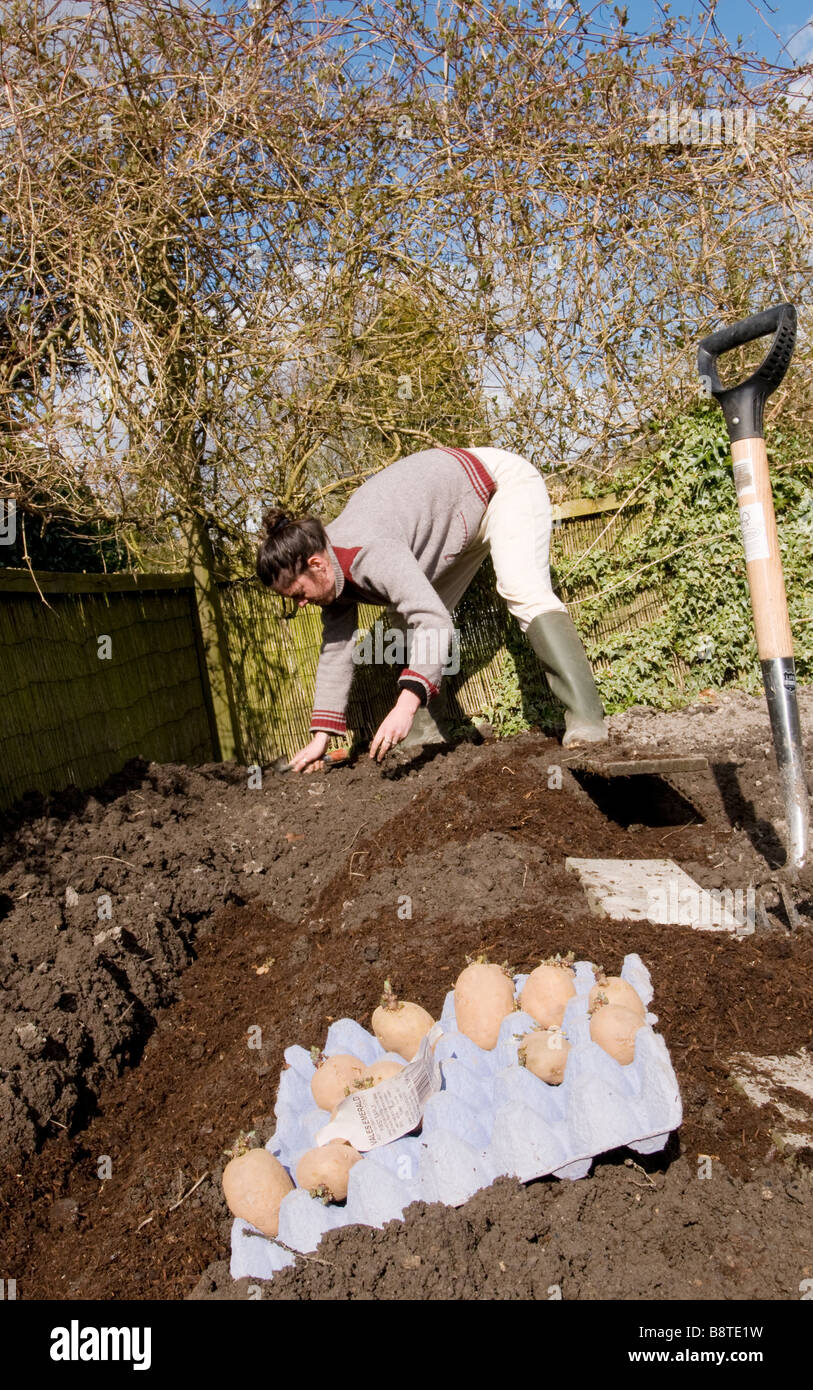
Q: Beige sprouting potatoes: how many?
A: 10